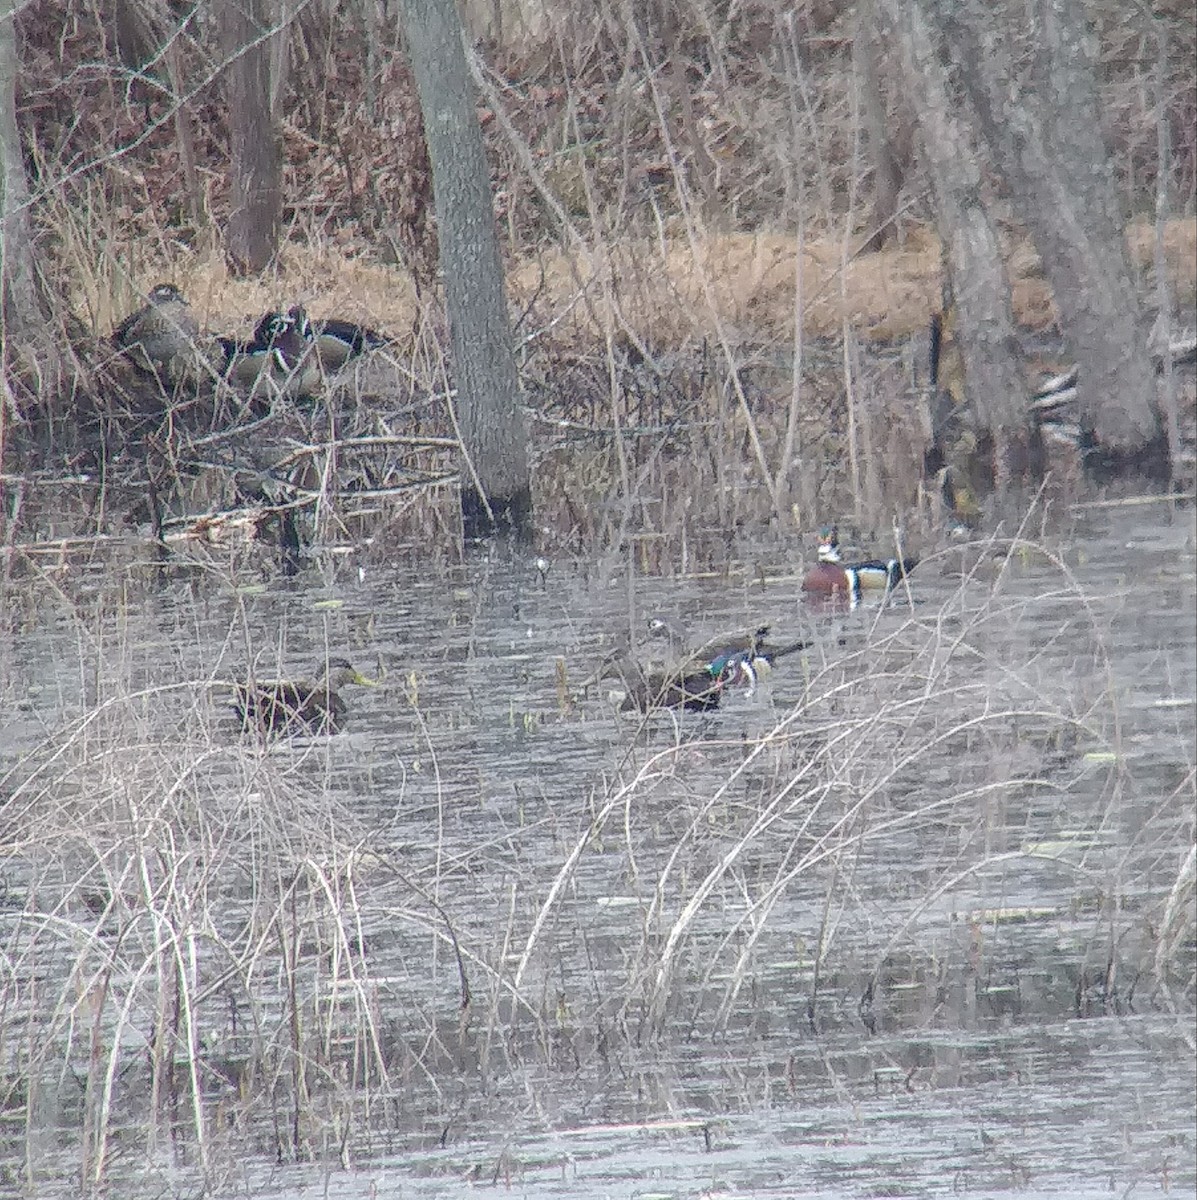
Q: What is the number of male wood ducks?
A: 4